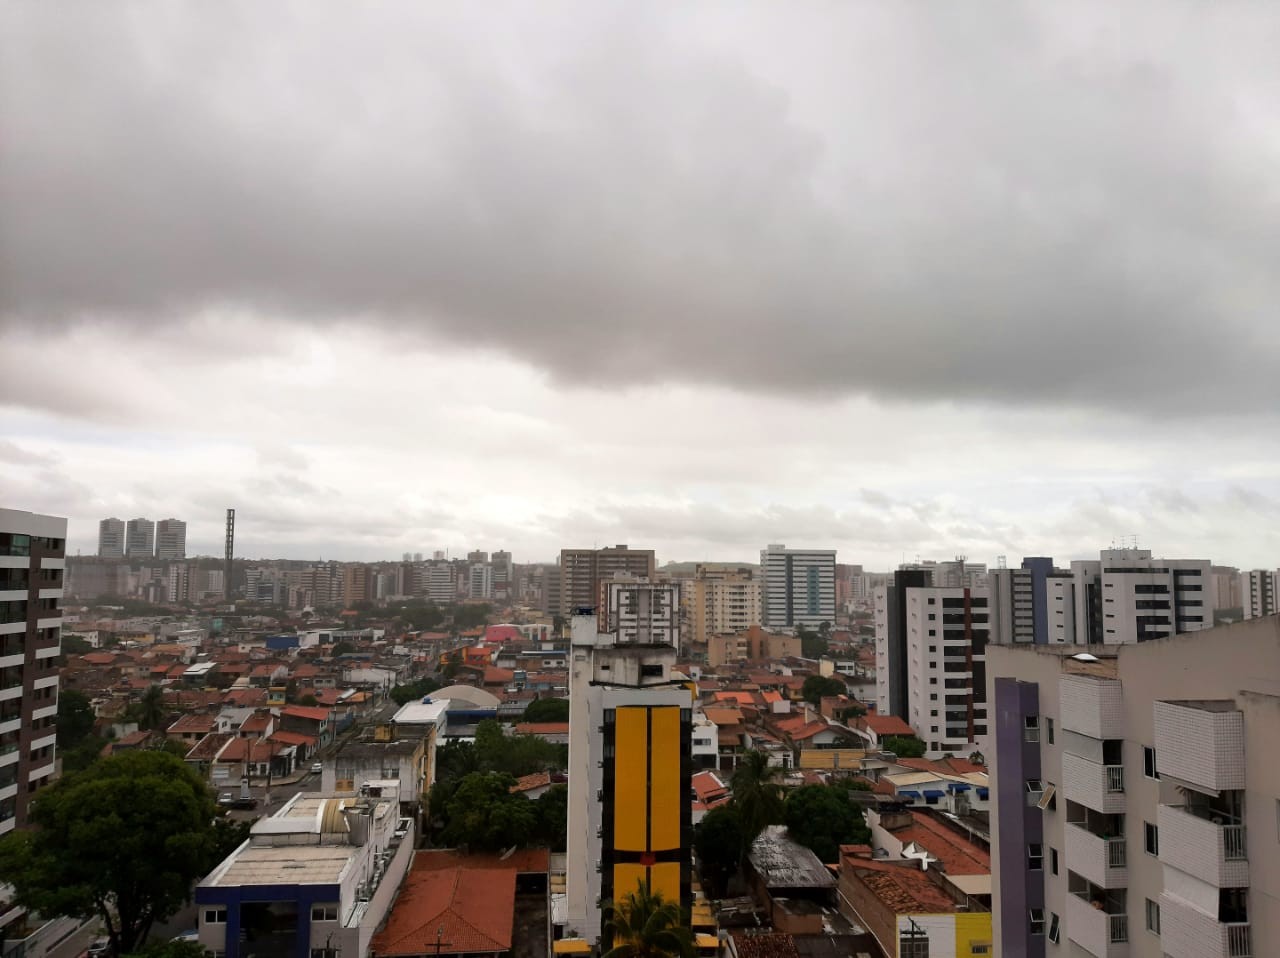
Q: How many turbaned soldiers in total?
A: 0